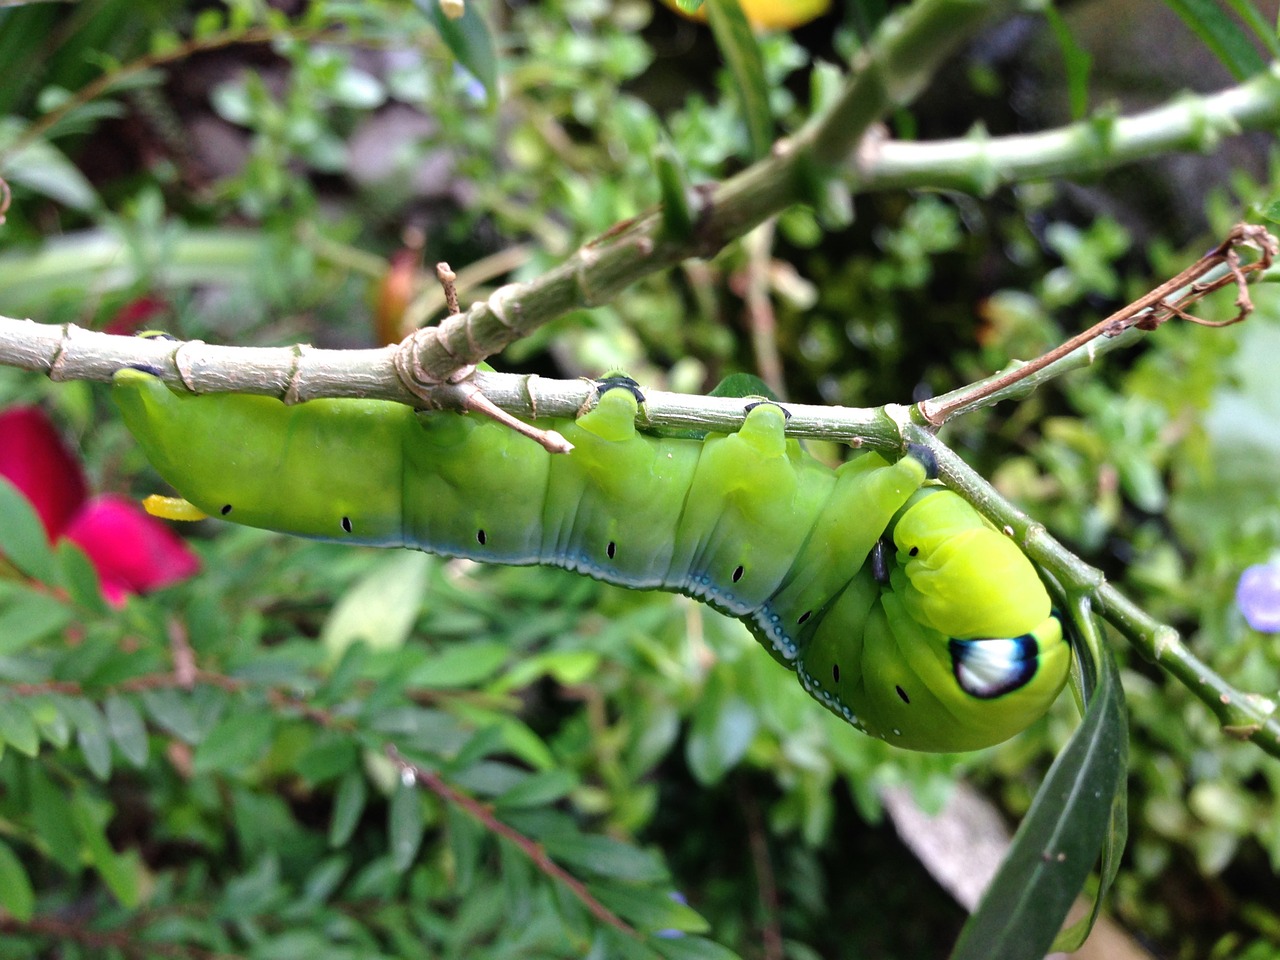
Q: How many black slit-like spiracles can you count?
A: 9